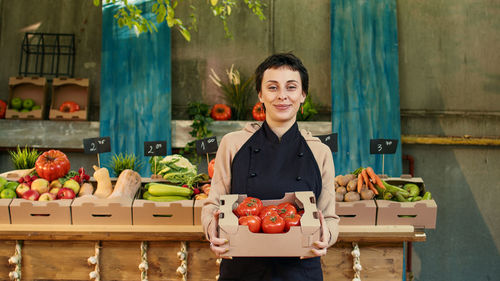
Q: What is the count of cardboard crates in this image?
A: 10